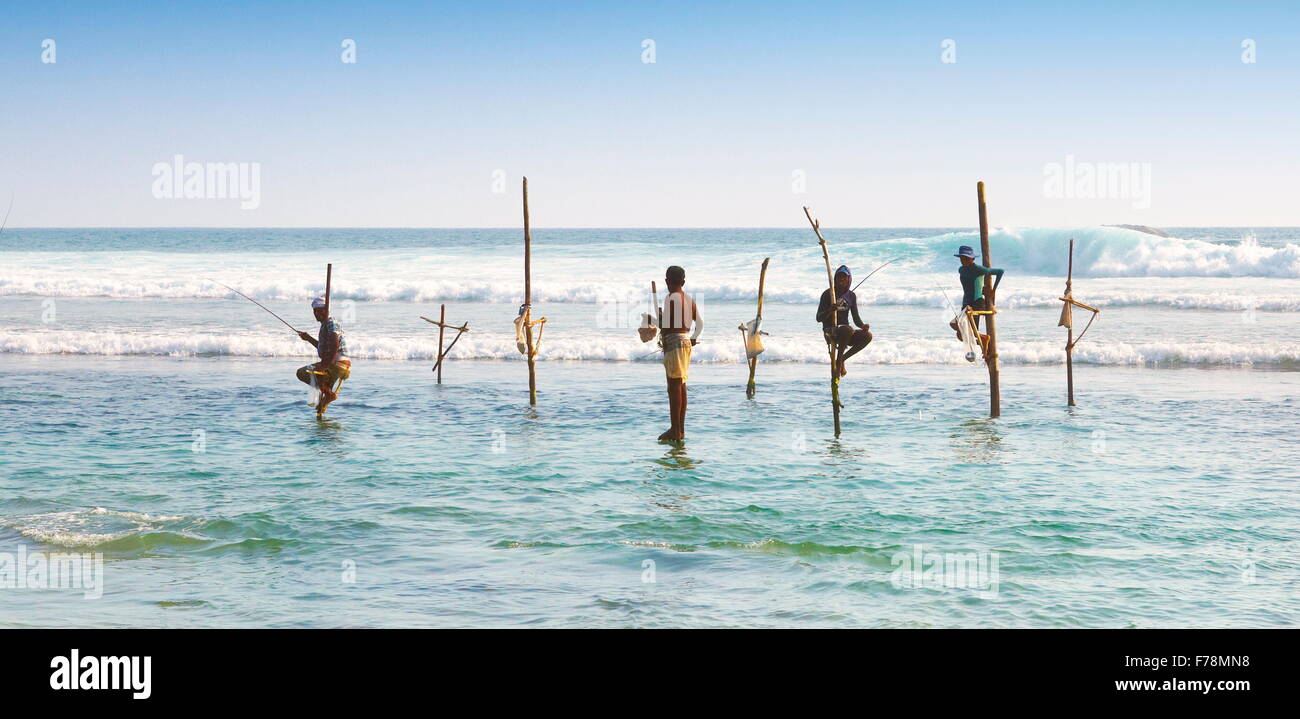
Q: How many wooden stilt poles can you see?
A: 8